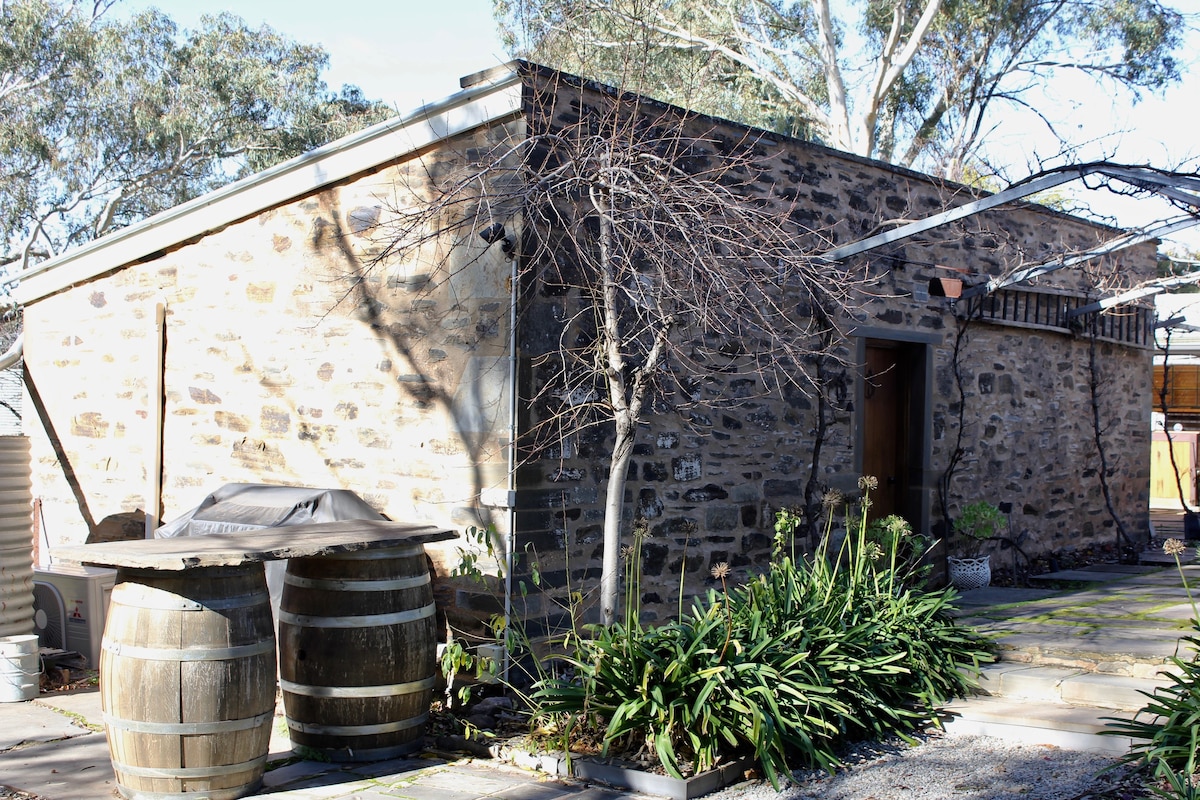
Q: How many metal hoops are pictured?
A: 12